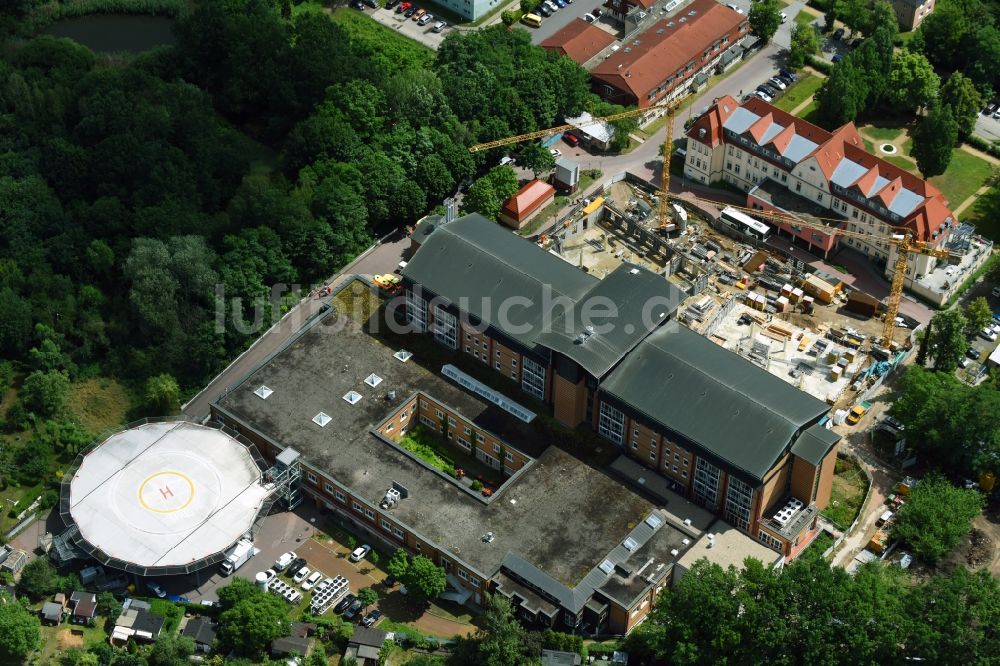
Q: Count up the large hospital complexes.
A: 1